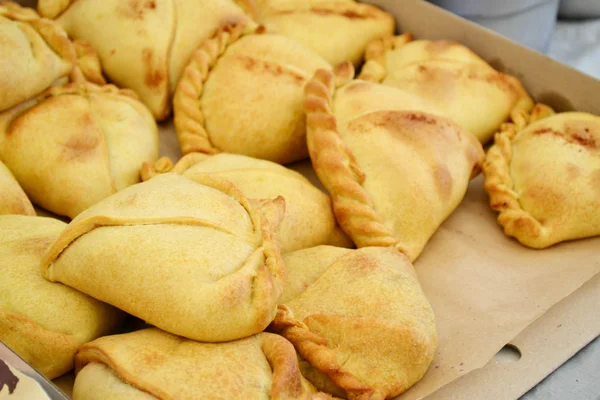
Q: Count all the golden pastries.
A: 14